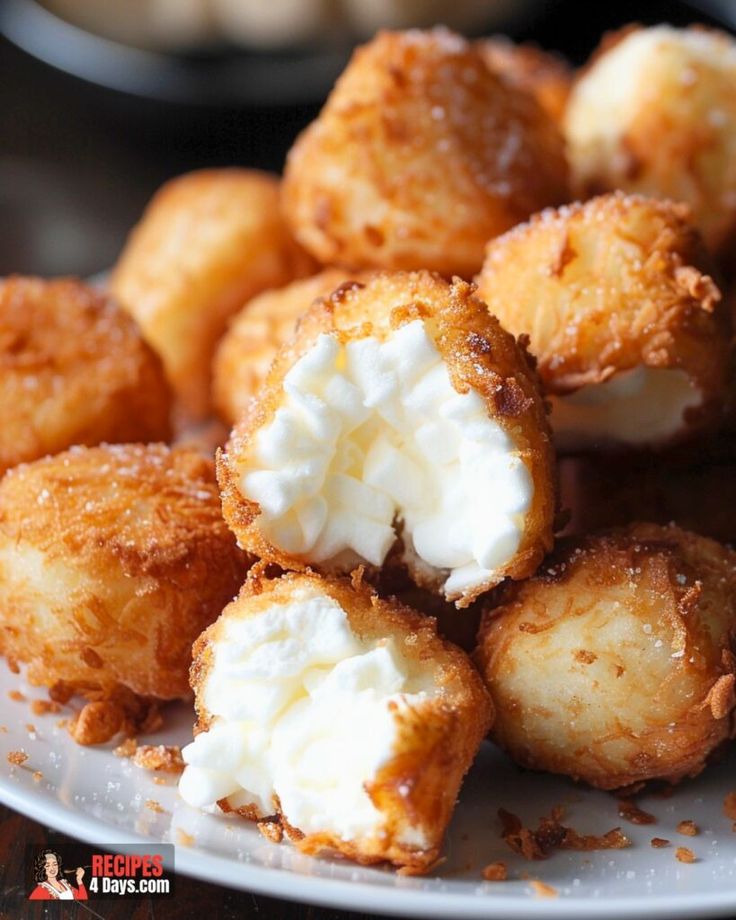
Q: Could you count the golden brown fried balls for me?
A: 11